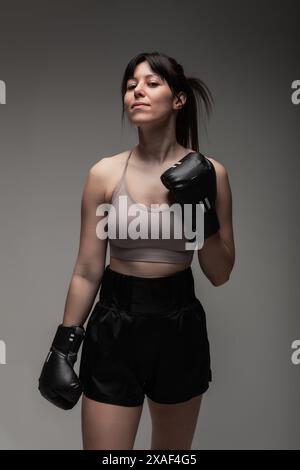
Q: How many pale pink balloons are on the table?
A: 0